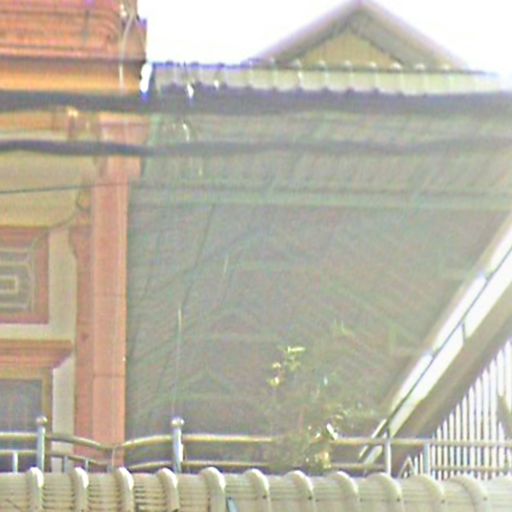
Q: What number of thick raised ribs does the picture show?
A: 11